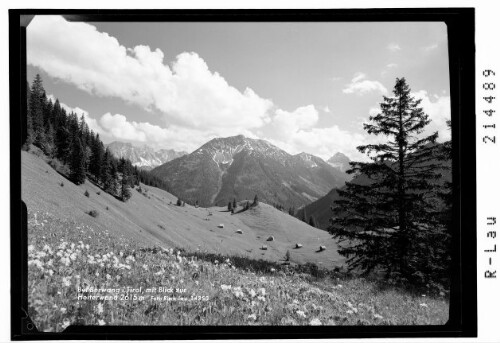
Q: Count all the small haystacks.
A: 6